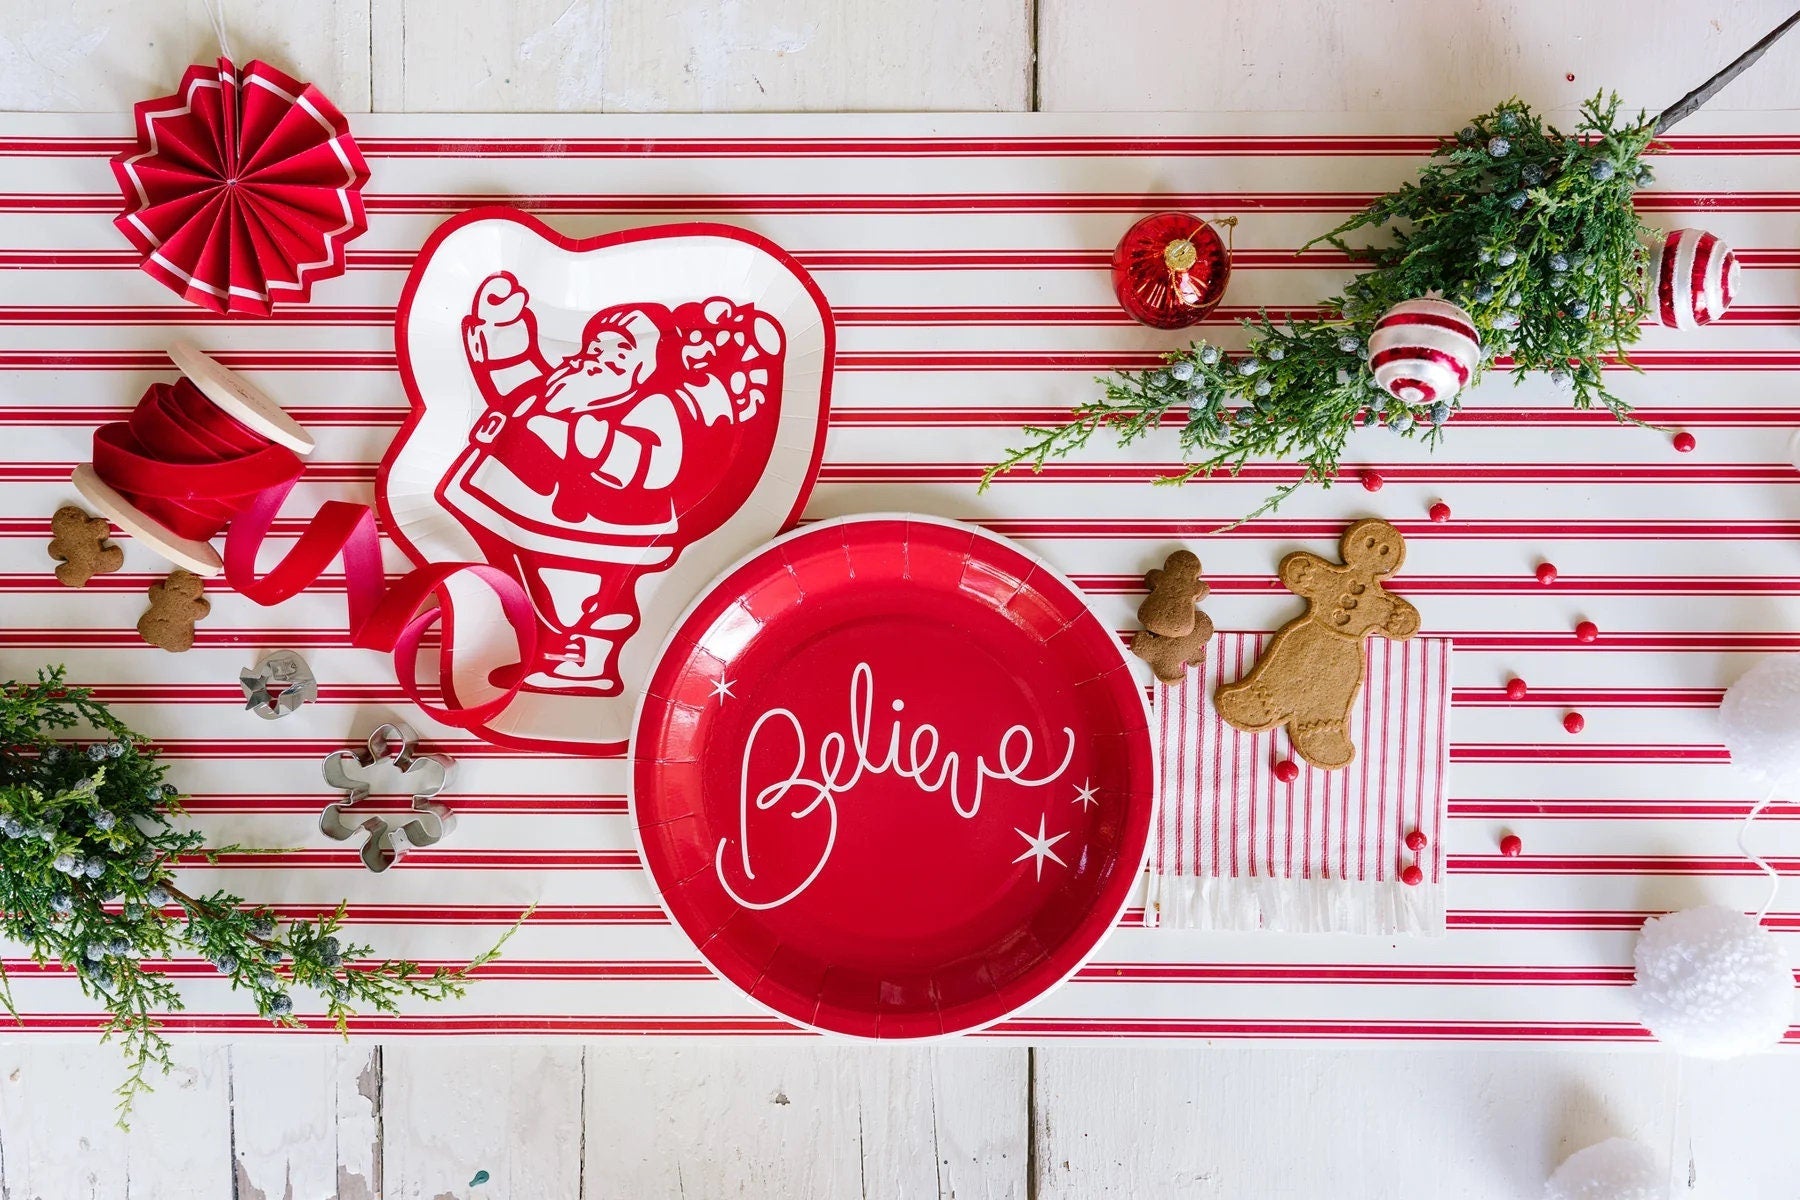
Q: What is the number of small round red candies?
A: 11